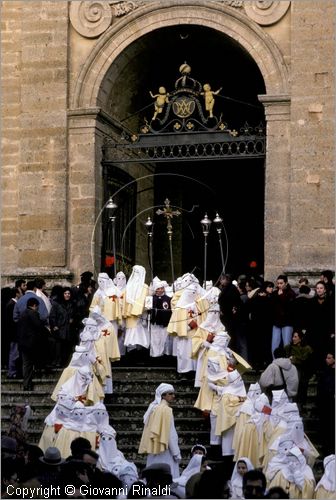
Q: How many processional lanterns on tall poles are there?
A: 4